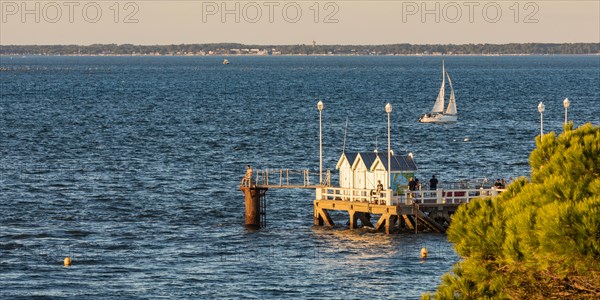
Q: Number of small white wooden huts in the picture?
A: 3